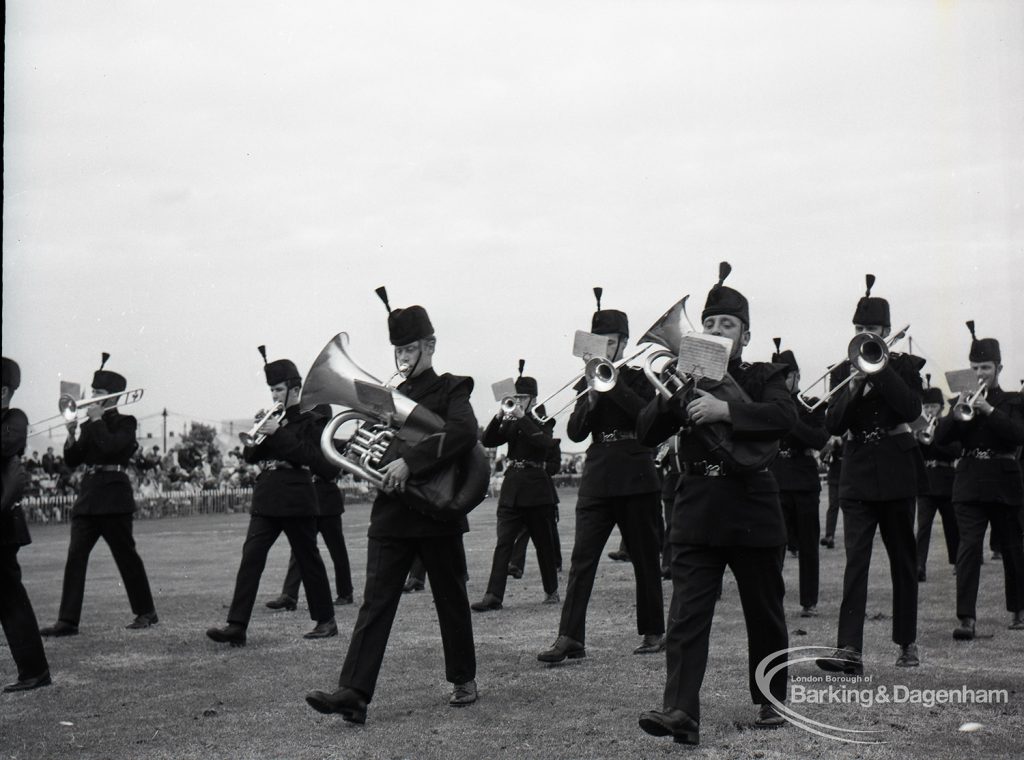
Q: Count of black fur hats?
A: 11